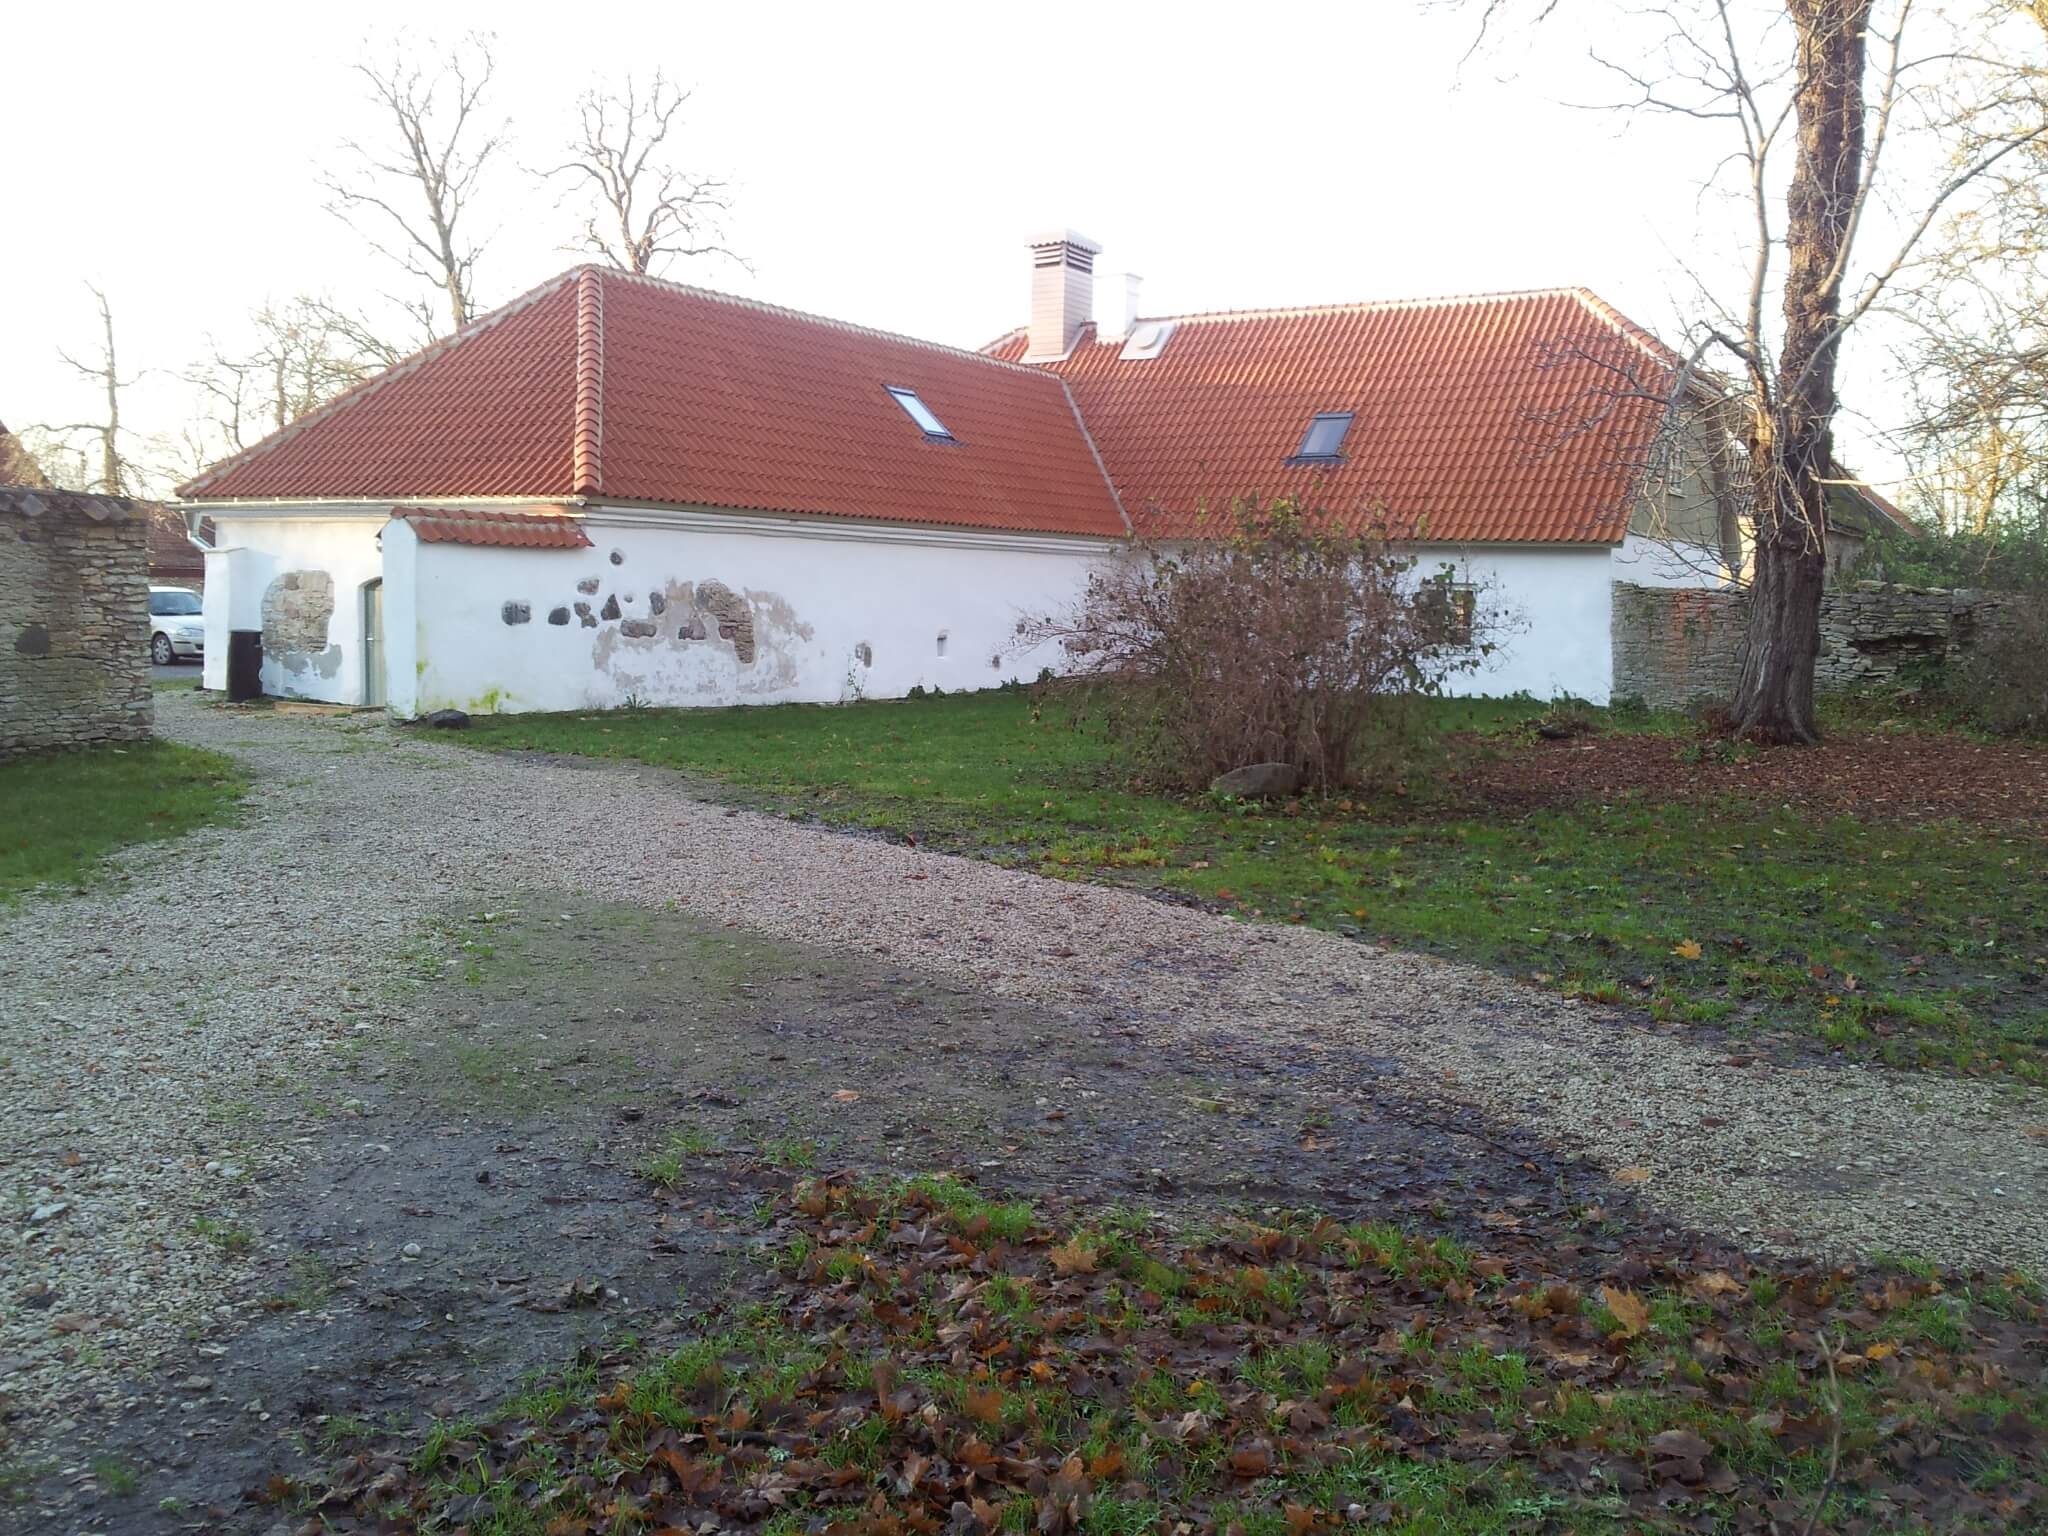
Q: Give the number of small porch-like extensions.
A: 1